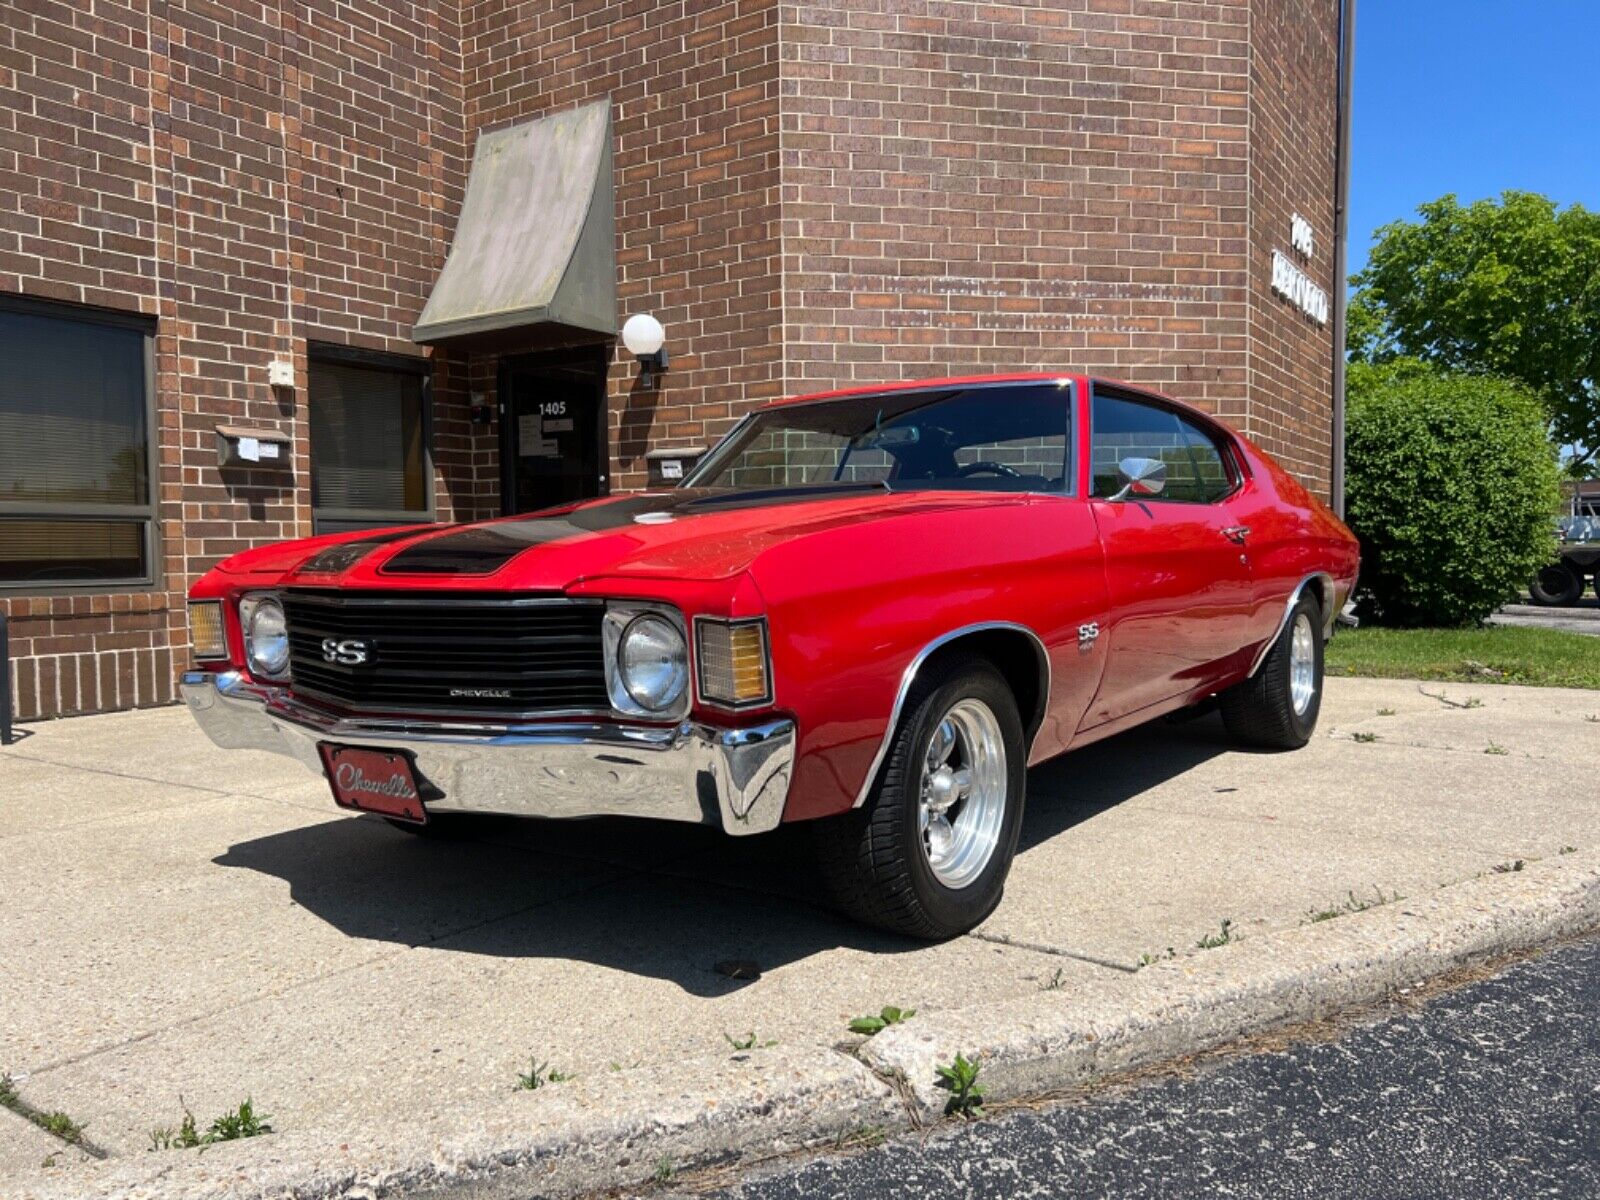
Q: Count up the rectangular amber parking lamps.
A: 2